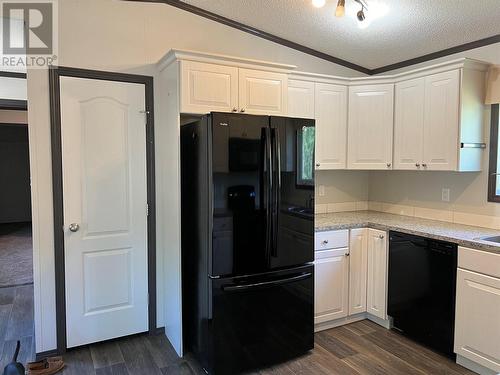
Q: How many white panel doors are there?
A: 1